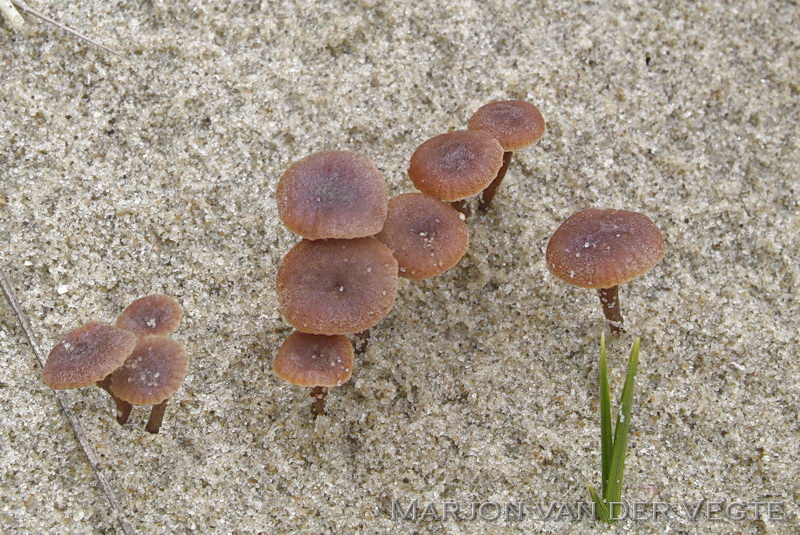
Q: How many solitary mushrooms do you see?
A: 1